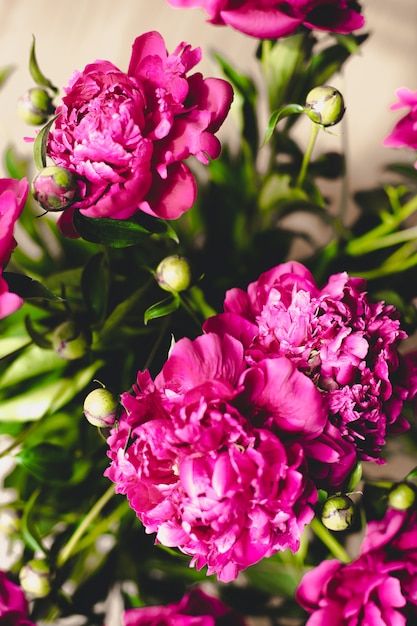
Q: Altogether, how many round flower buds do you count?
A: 9